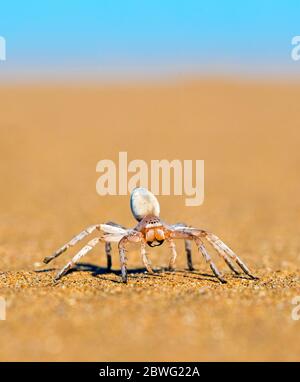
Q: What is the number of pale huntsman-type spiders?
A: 1